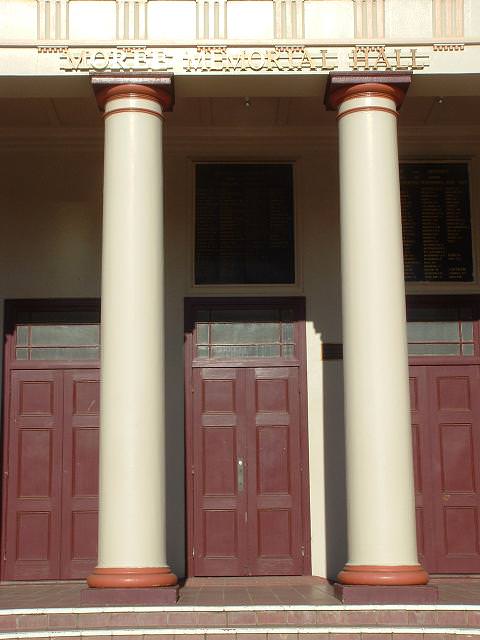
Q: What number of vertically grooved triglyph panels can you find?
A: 6